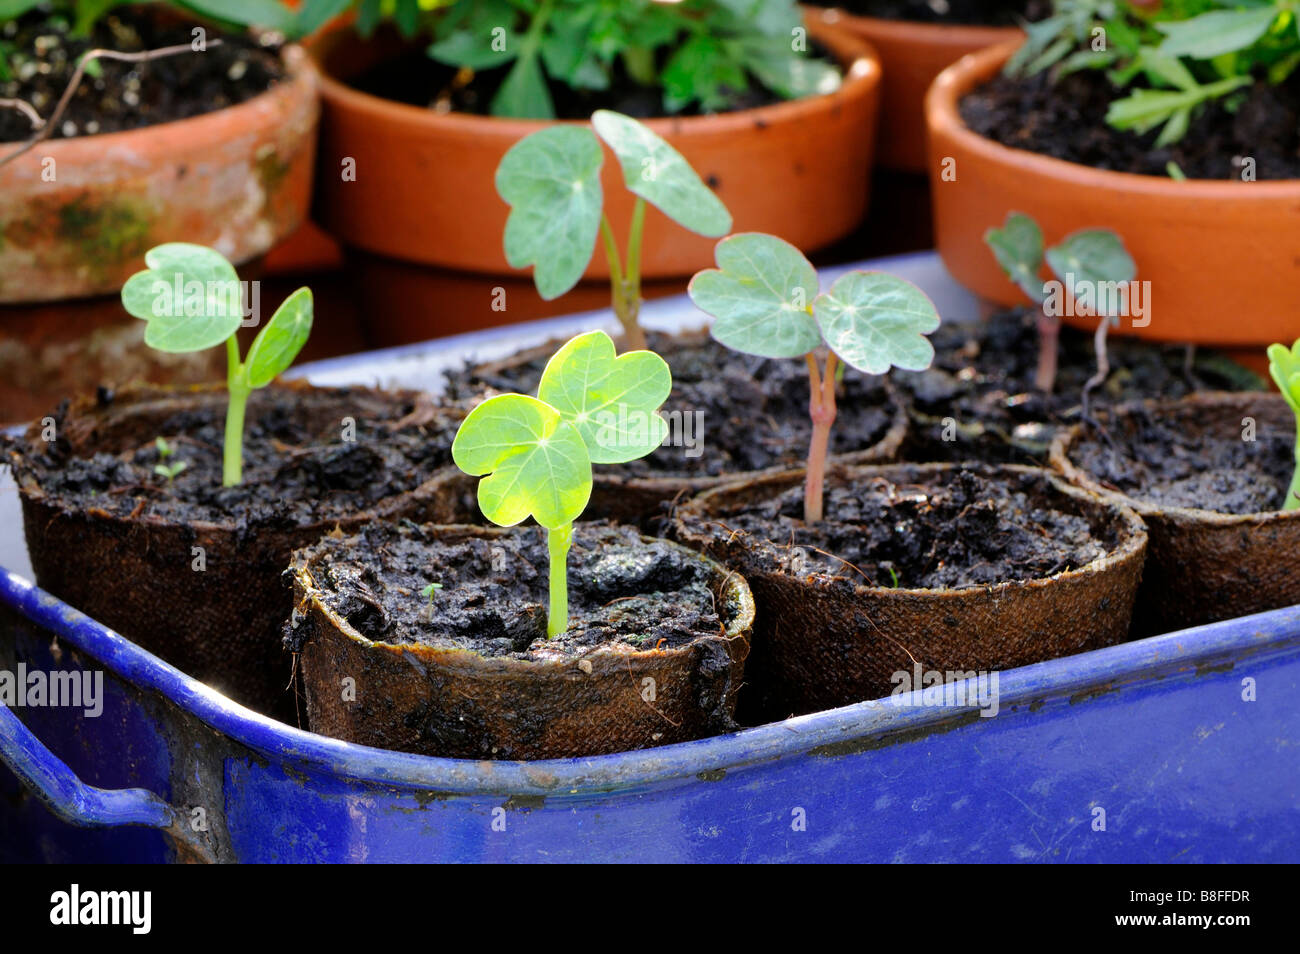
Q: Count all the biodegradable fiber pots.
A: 6